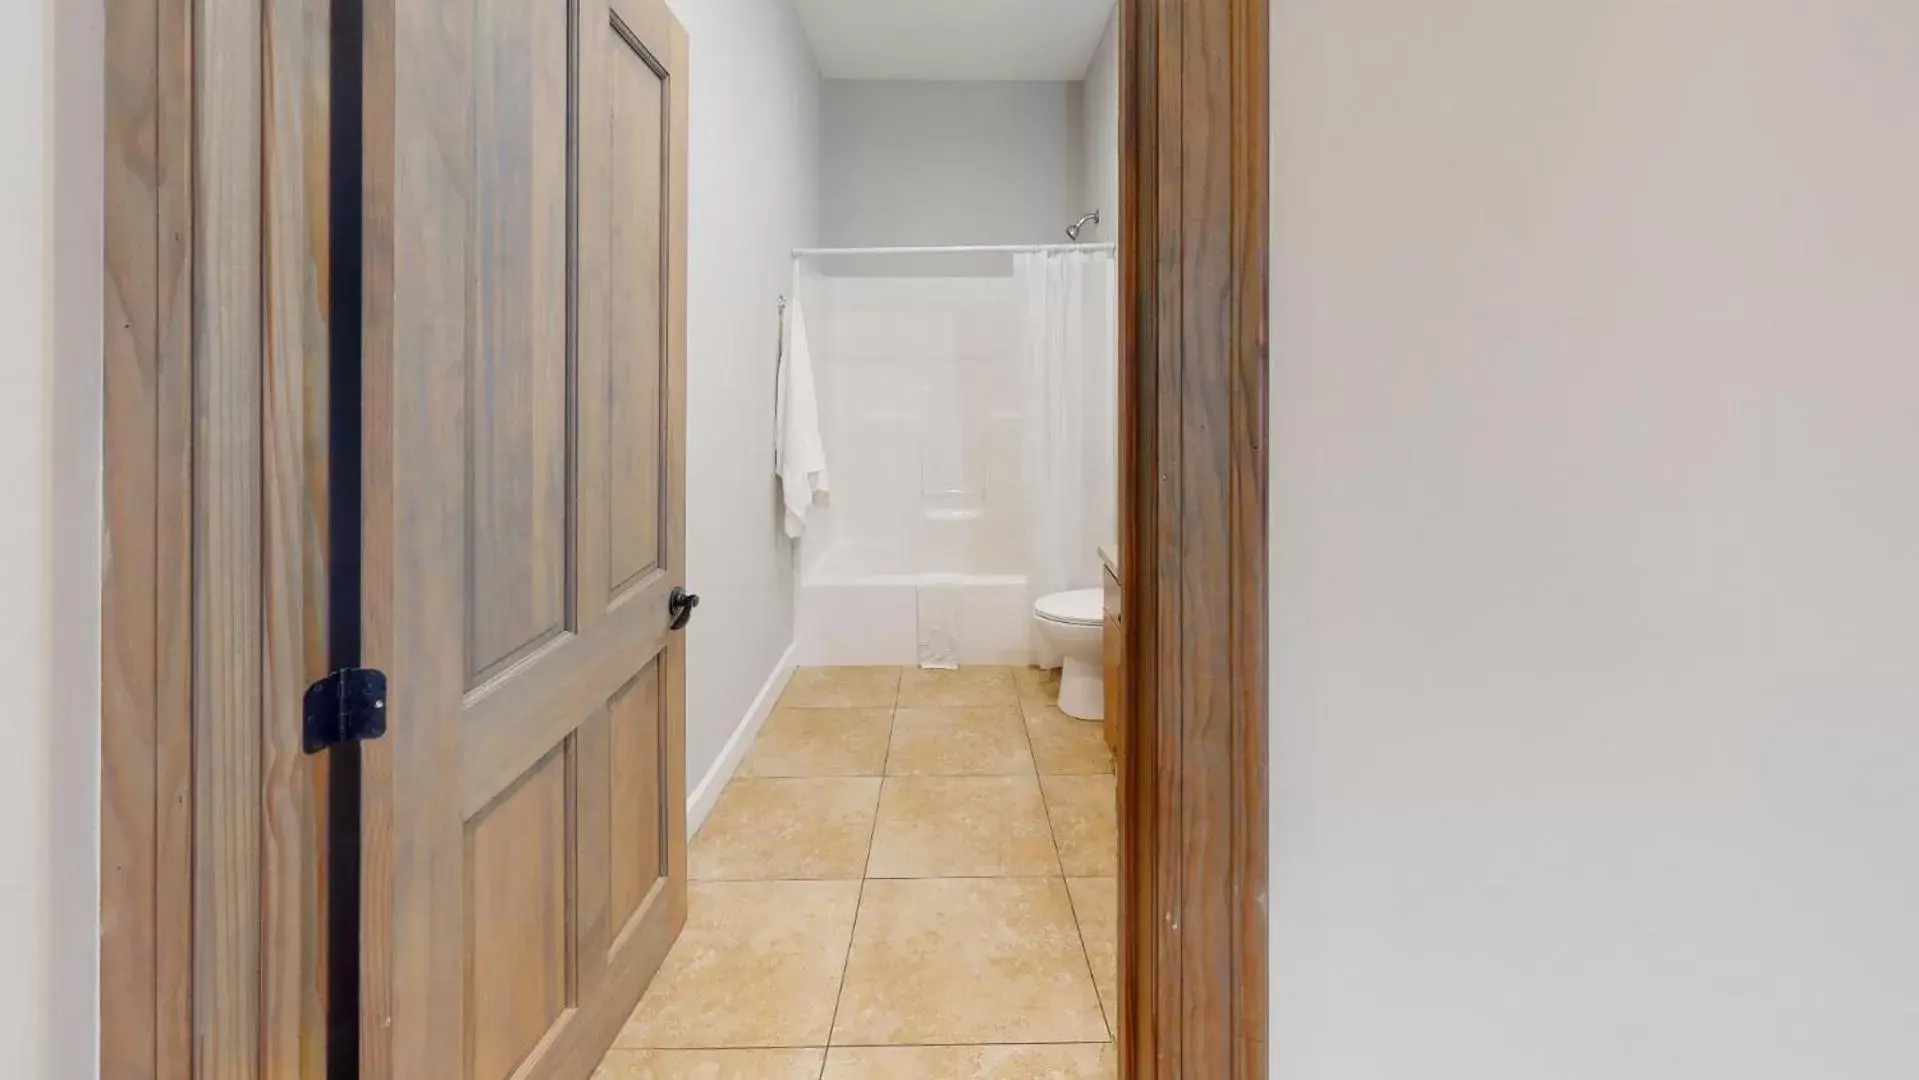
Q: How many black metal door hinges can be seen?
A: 1